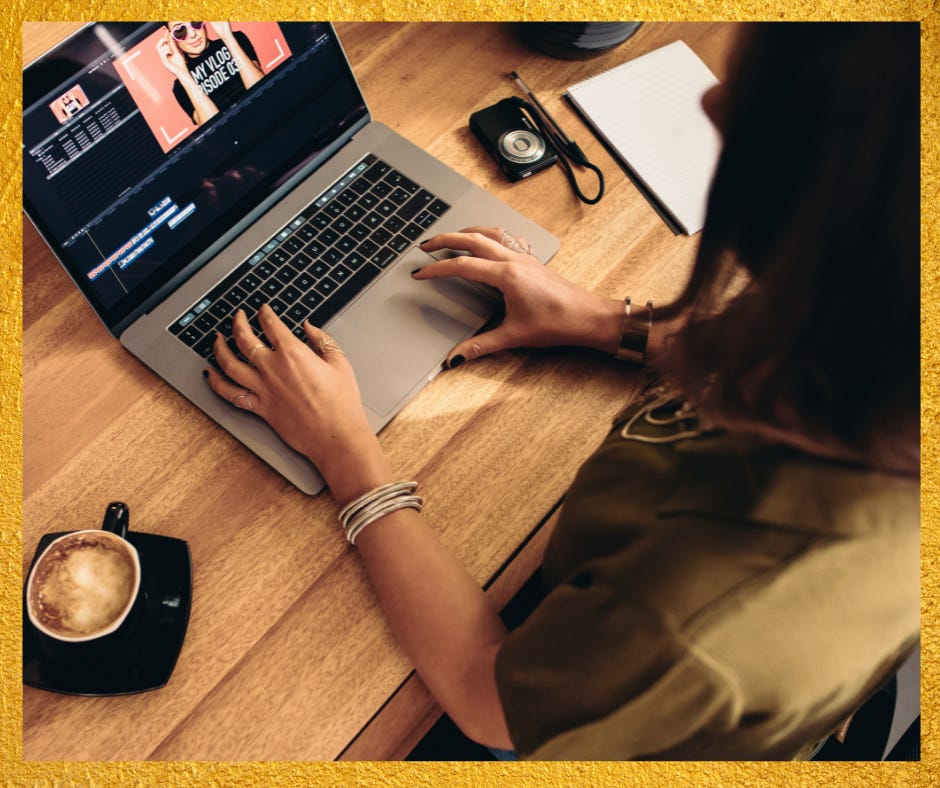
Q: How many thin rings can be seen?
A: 2